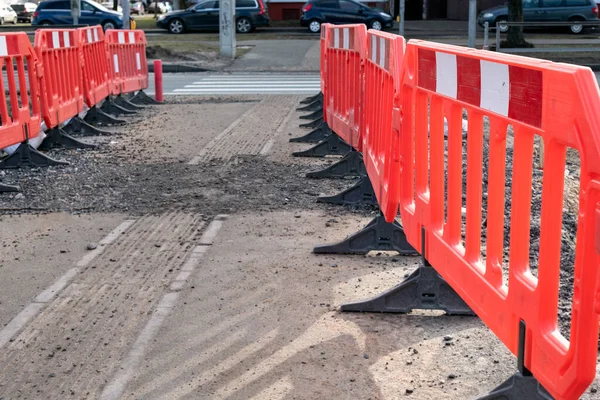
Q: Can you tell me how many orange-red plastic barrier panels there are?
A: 8